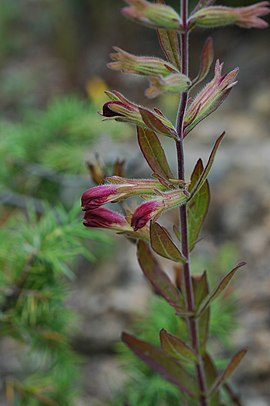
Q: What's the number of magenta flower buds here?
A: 3